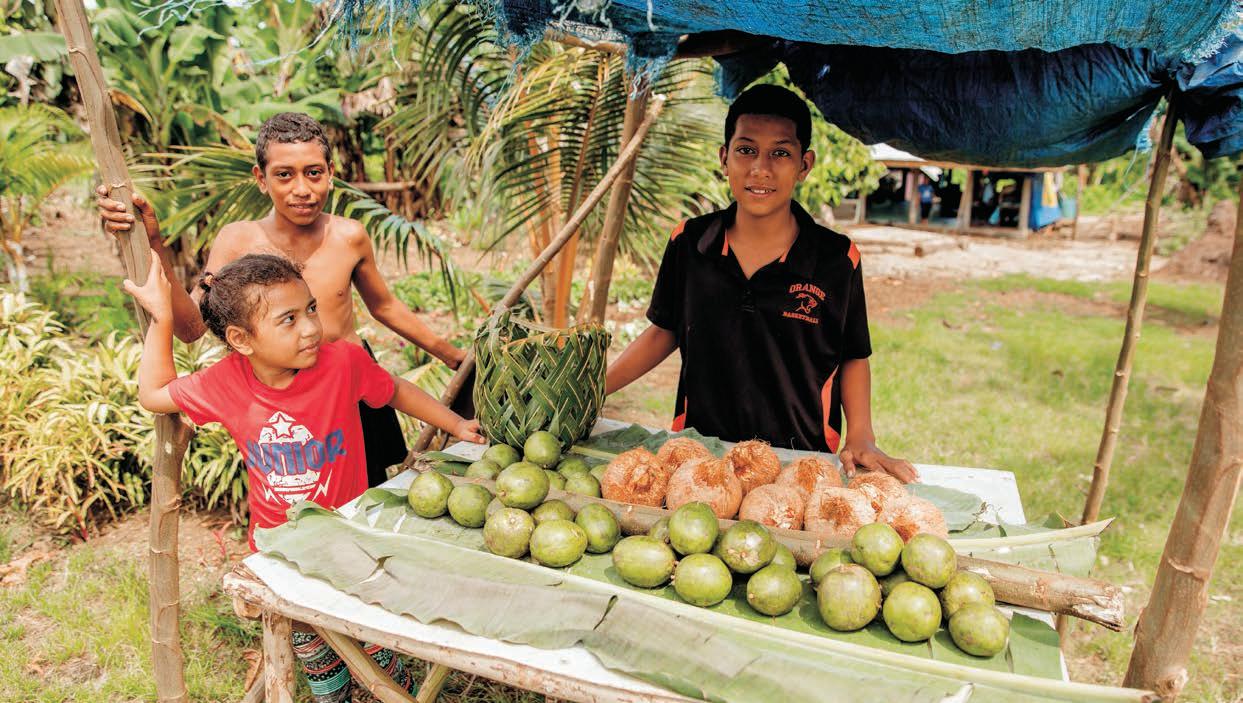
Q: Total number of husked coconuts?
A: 9